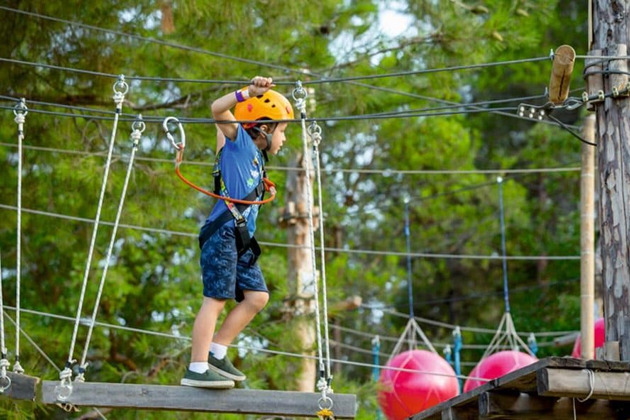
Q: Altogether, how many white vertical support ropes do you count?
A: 6